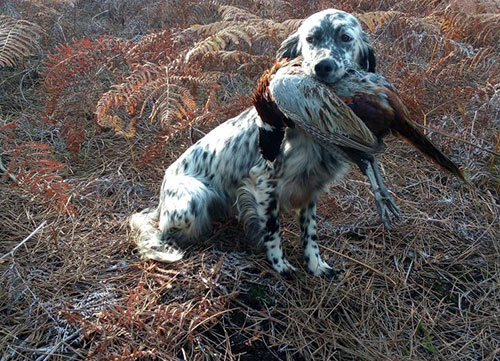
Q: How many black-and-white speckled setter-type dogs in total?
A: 1